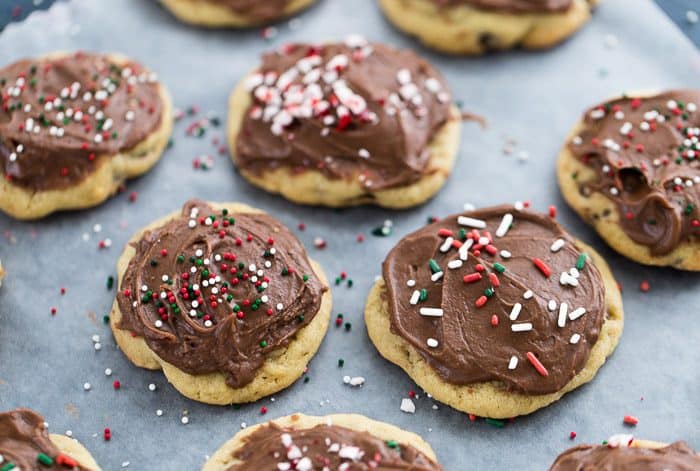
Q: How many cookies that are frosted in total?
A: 10